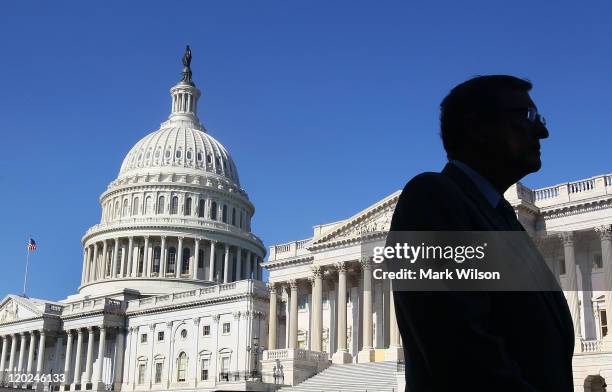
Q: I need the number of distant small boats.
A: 0